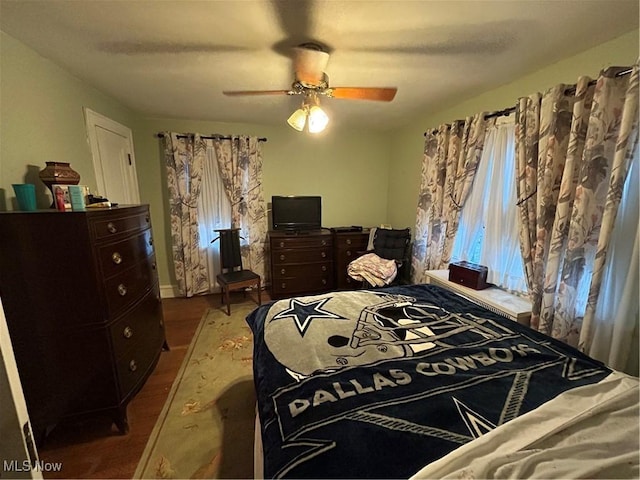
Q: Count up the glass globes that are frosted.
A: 2